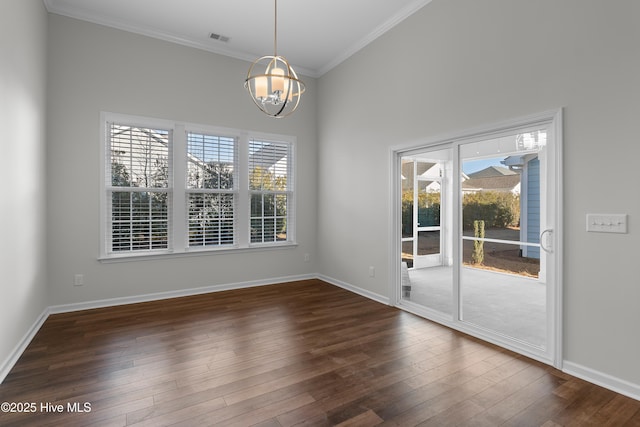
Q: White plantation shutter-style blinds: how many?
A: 3